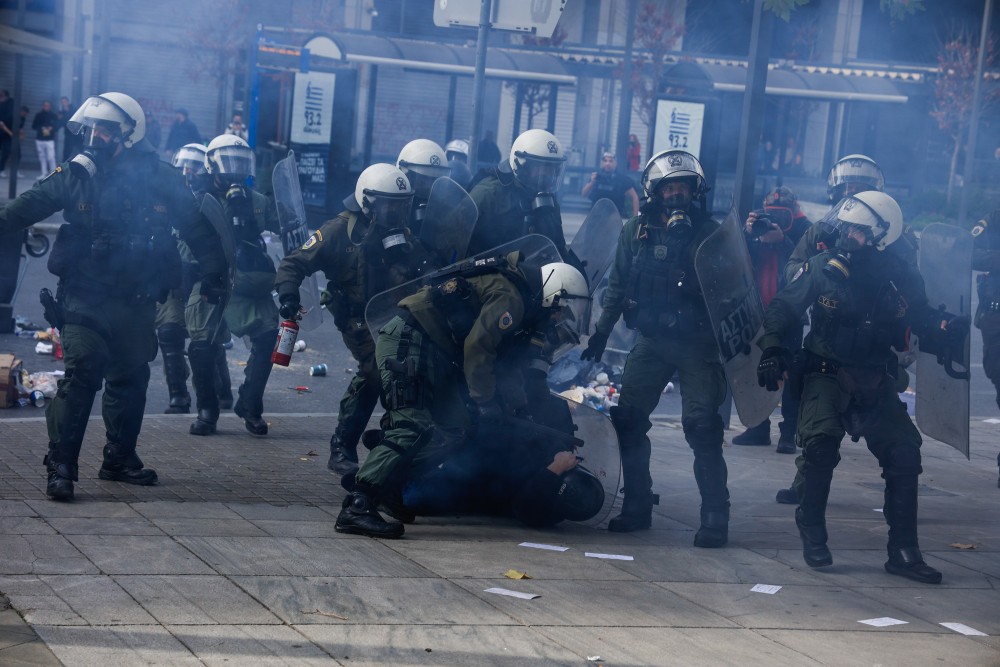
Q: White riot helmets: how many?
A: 11